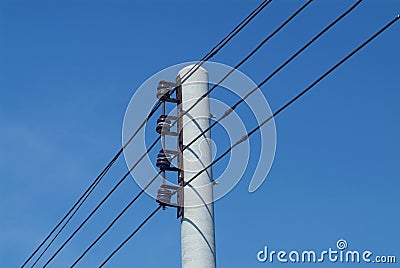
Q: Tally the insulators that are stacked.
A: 4